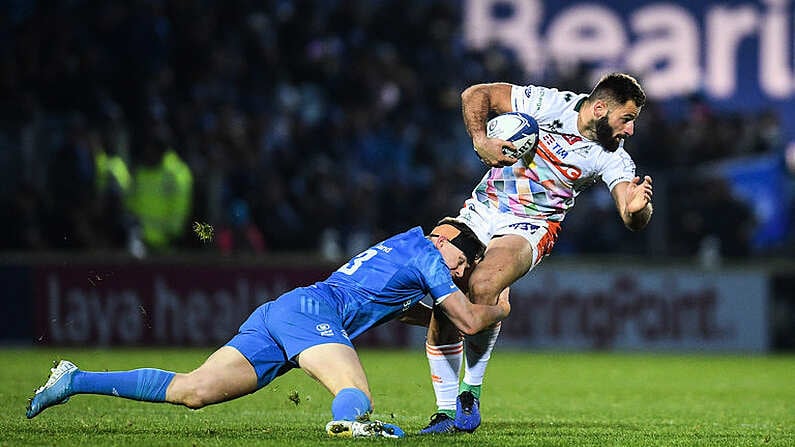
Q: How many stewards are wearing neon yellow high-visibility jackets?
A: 2